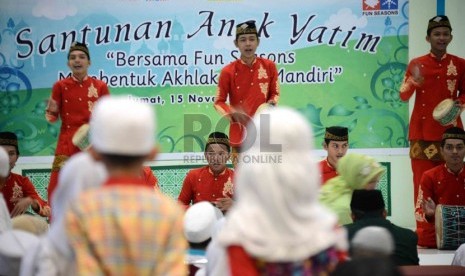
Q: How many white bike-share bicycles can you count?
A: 0